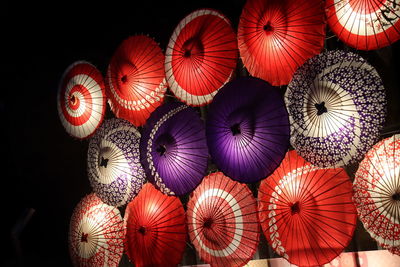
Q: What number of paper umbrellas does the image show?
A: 14